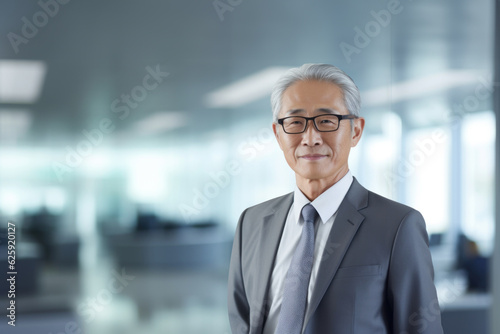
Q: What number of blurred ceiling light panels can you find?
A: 5